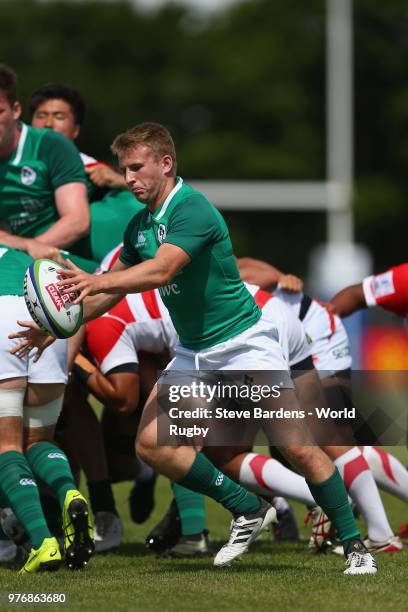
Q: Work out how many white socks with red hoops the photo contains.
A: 3